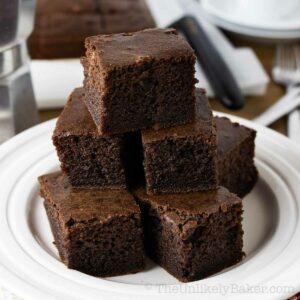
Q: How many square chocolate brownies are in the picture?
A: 6